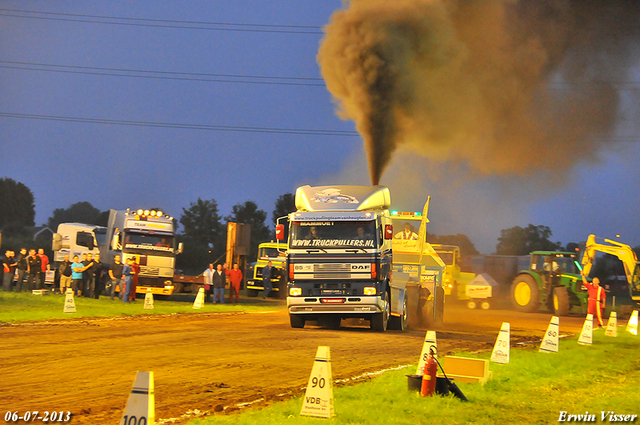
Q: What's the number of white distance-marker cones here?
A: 11